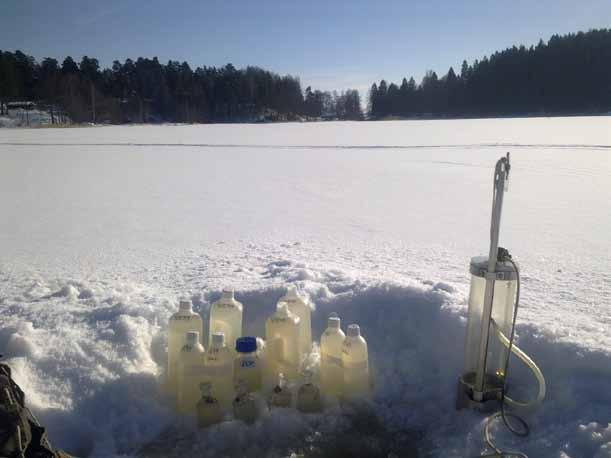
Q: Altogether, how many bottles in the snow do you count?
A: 13